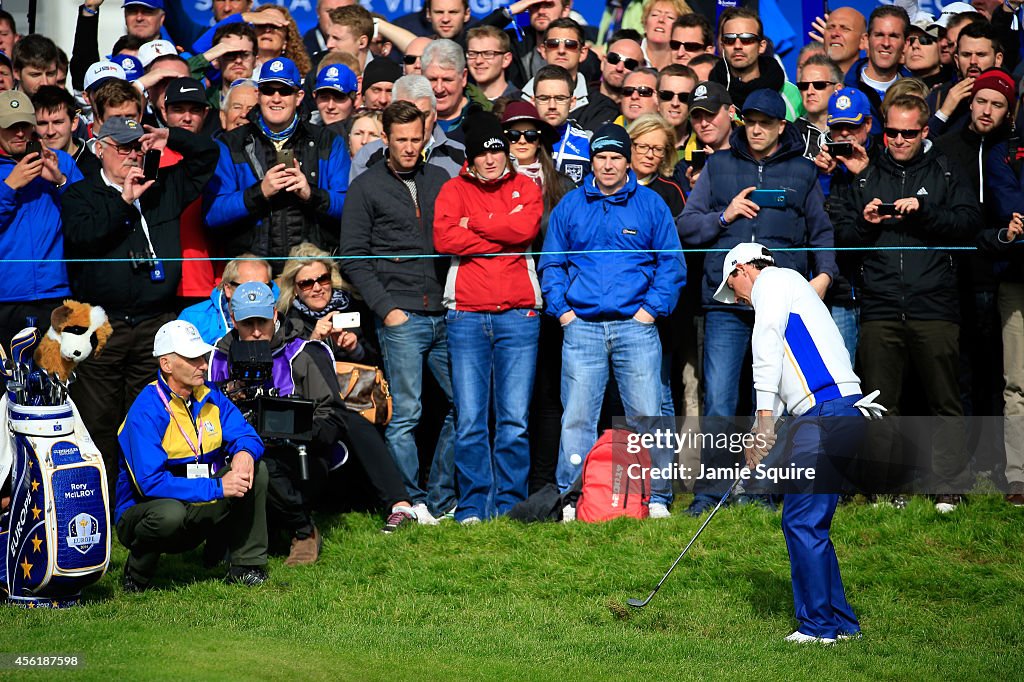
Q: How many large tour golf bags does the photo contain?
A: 1